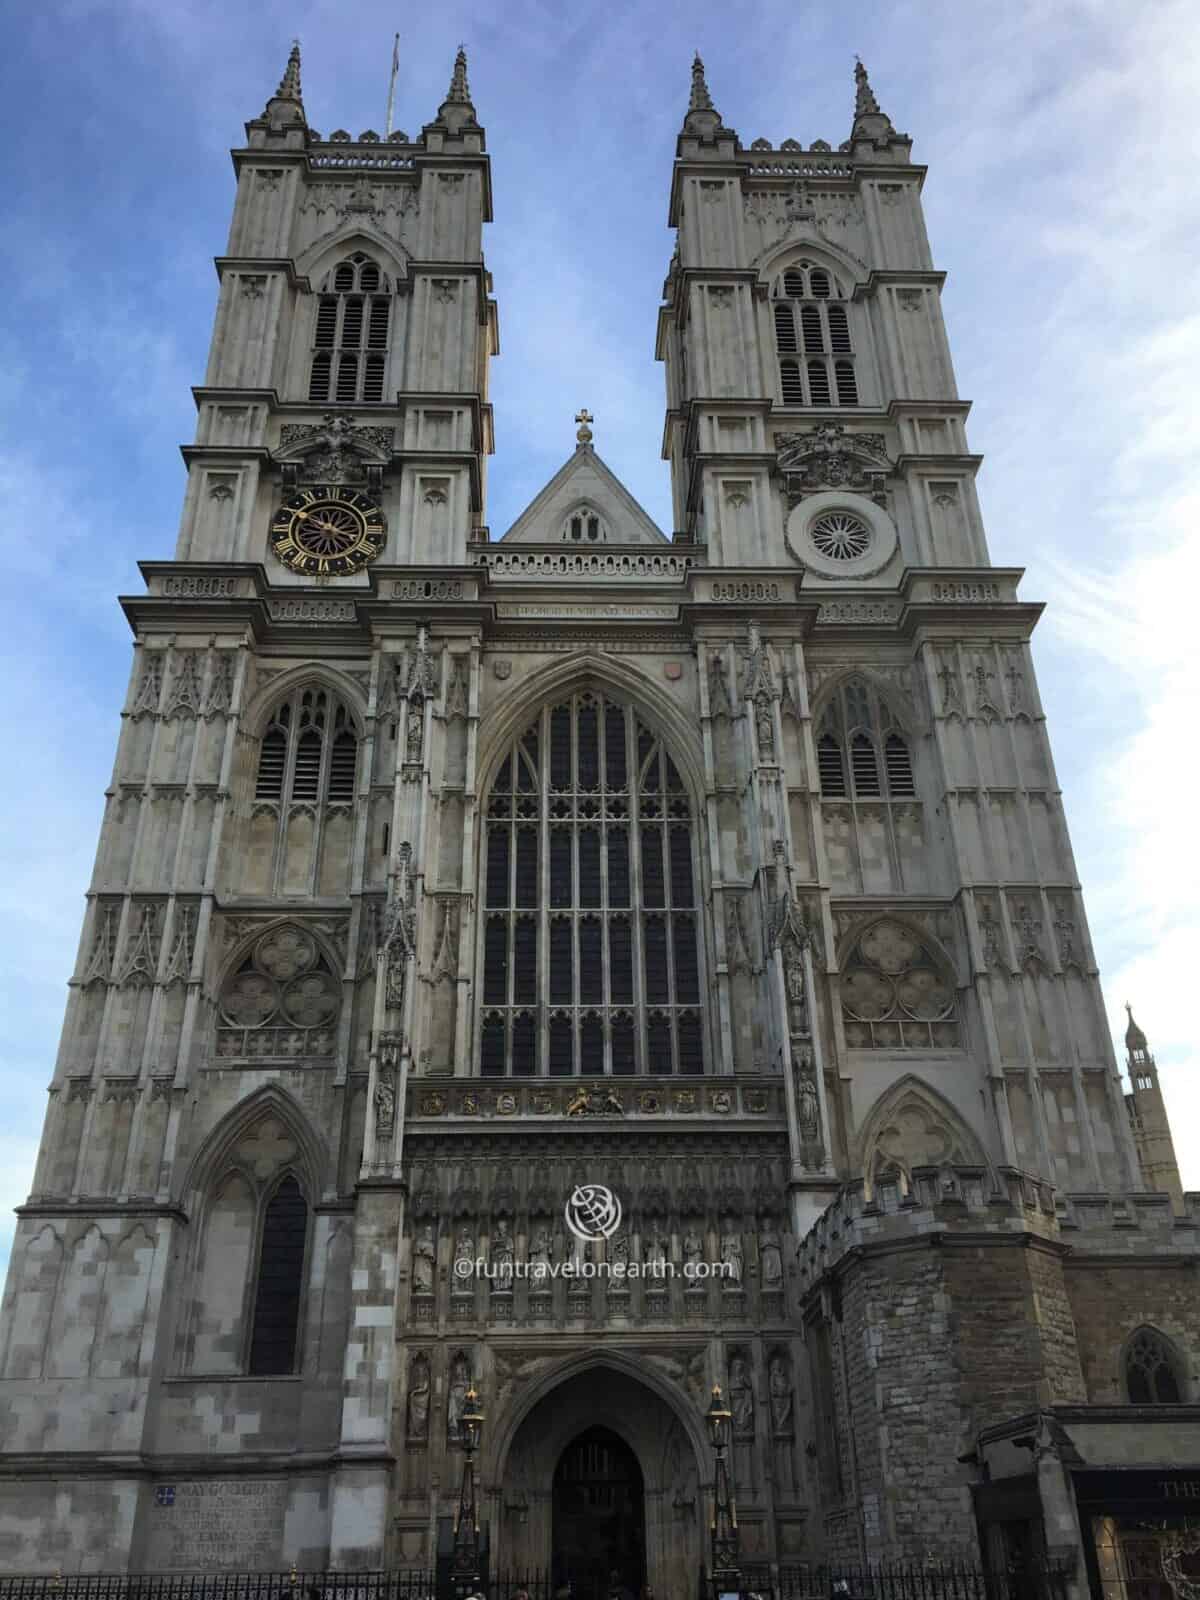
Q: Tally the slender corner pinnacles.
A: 4